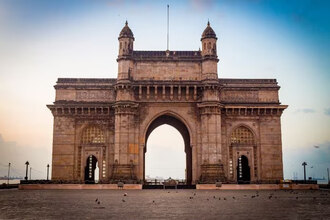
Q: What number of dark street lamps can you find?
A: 3